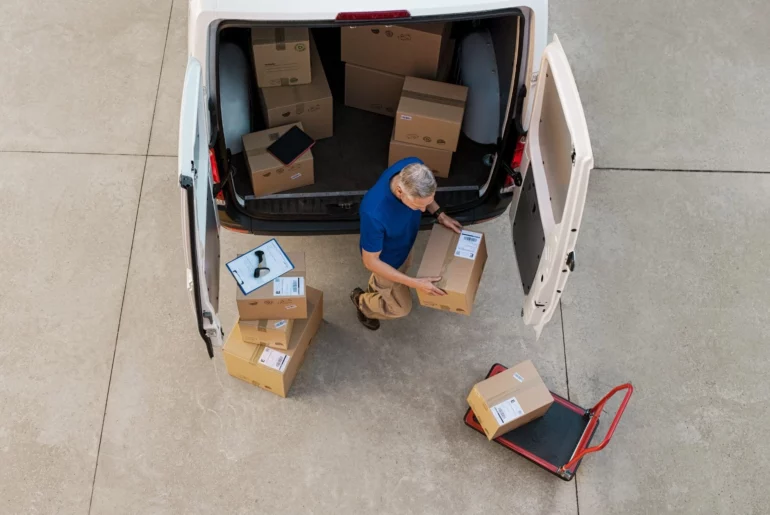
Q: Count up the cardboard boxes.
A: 12